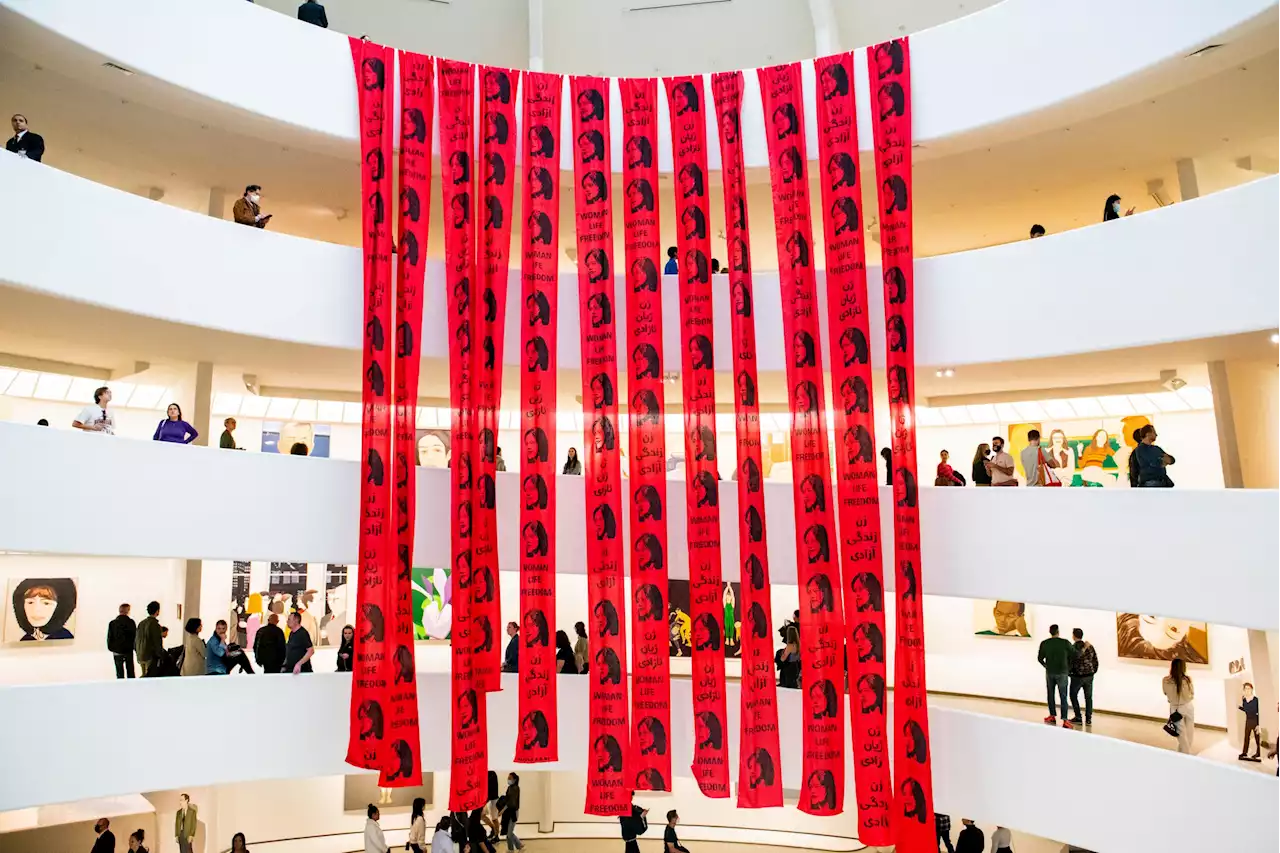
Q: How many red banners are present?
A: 12